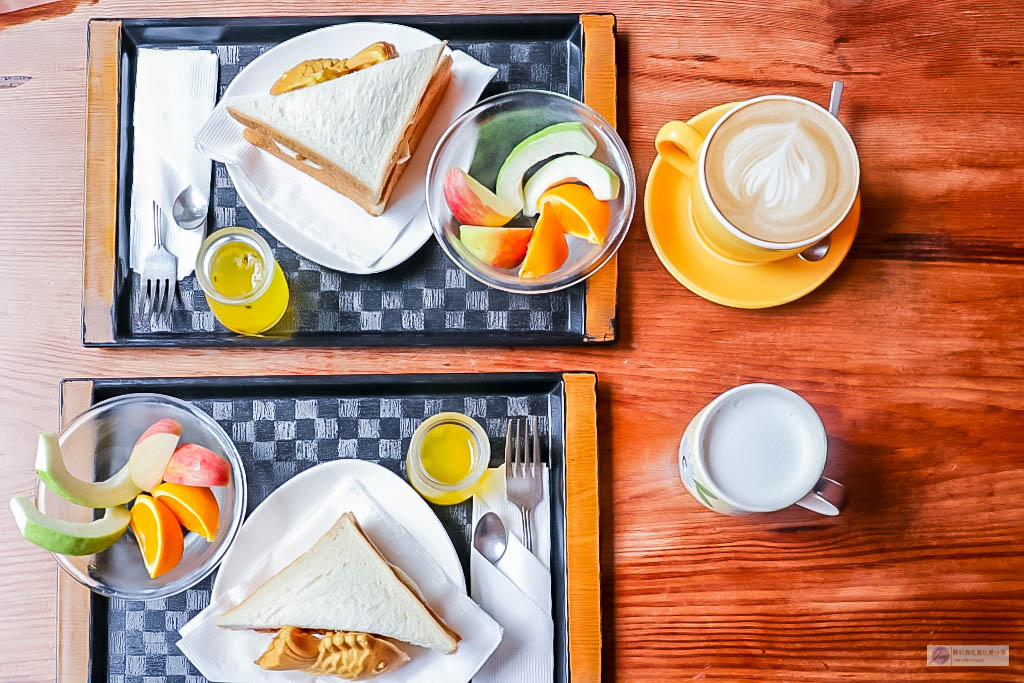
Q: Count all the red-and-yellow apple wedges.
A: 4